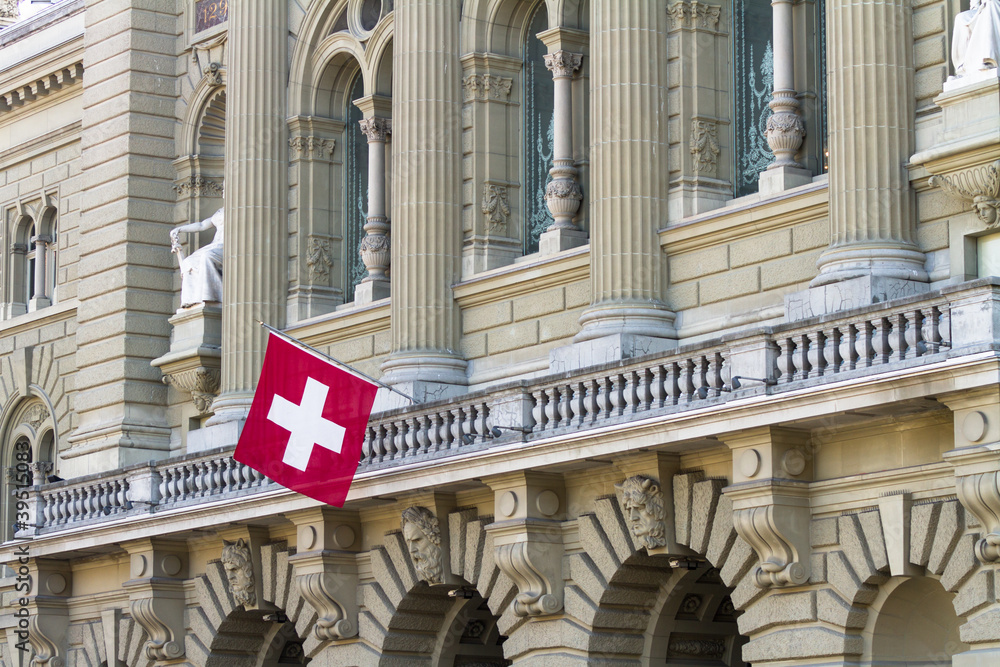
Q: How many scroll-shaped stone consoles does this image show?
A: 6